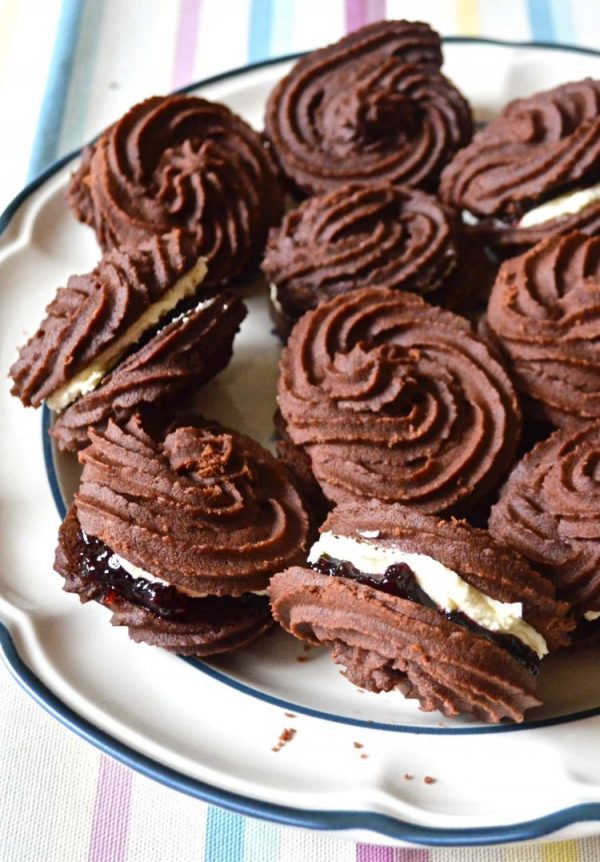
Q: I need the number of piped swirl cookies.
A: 10